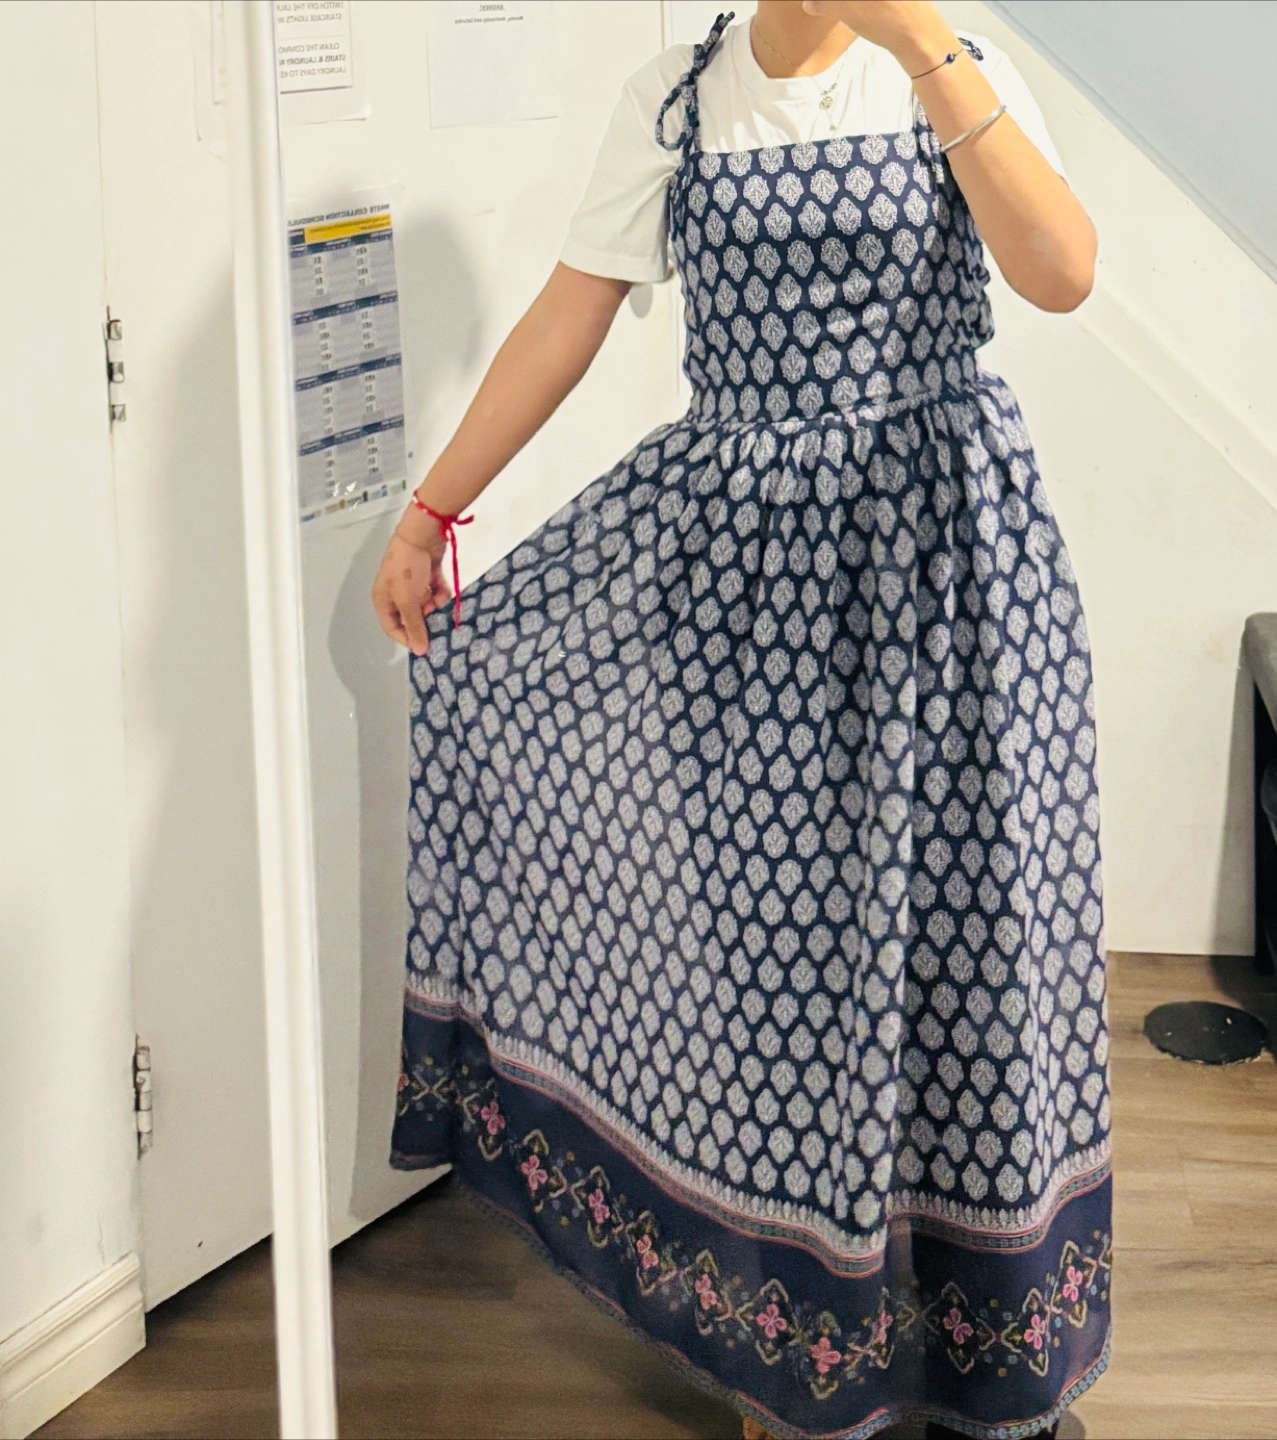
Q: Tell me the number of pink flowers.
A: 12